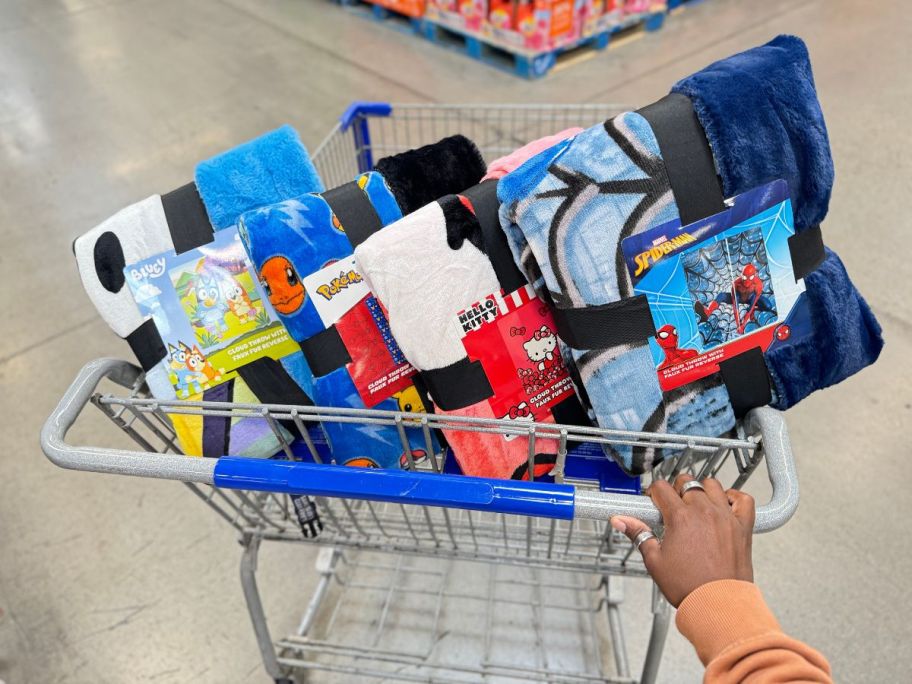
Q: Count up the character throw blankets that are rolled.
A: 4